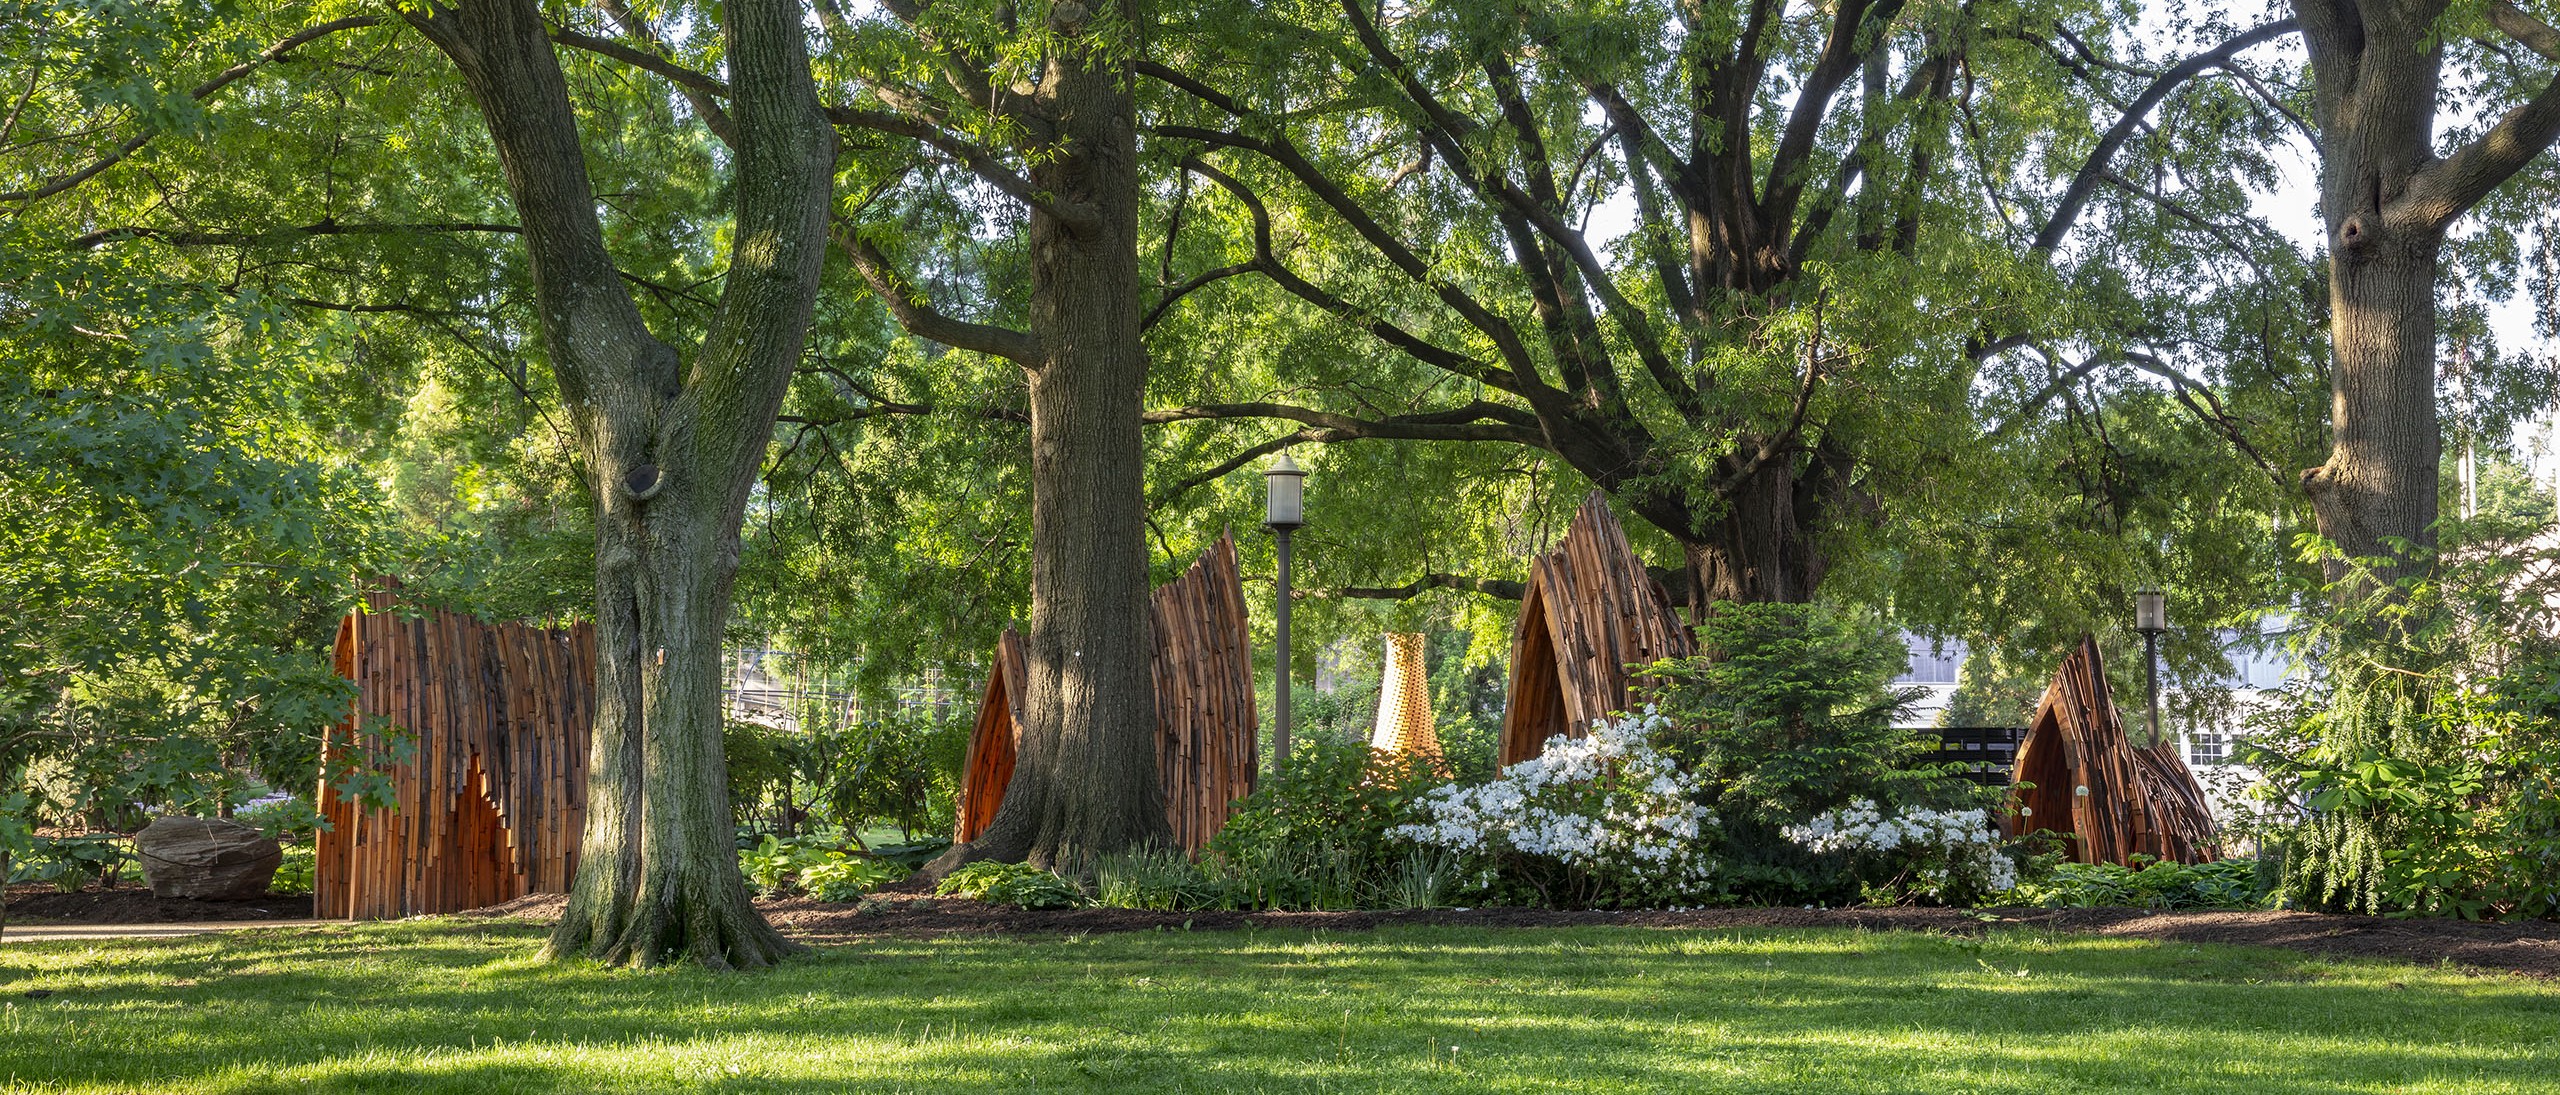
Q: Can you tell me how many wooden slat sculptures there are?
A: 4